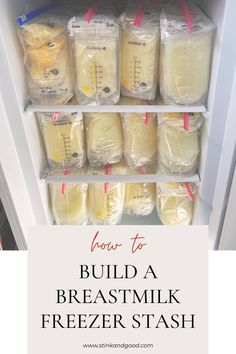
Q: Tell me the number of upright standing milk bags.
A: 12